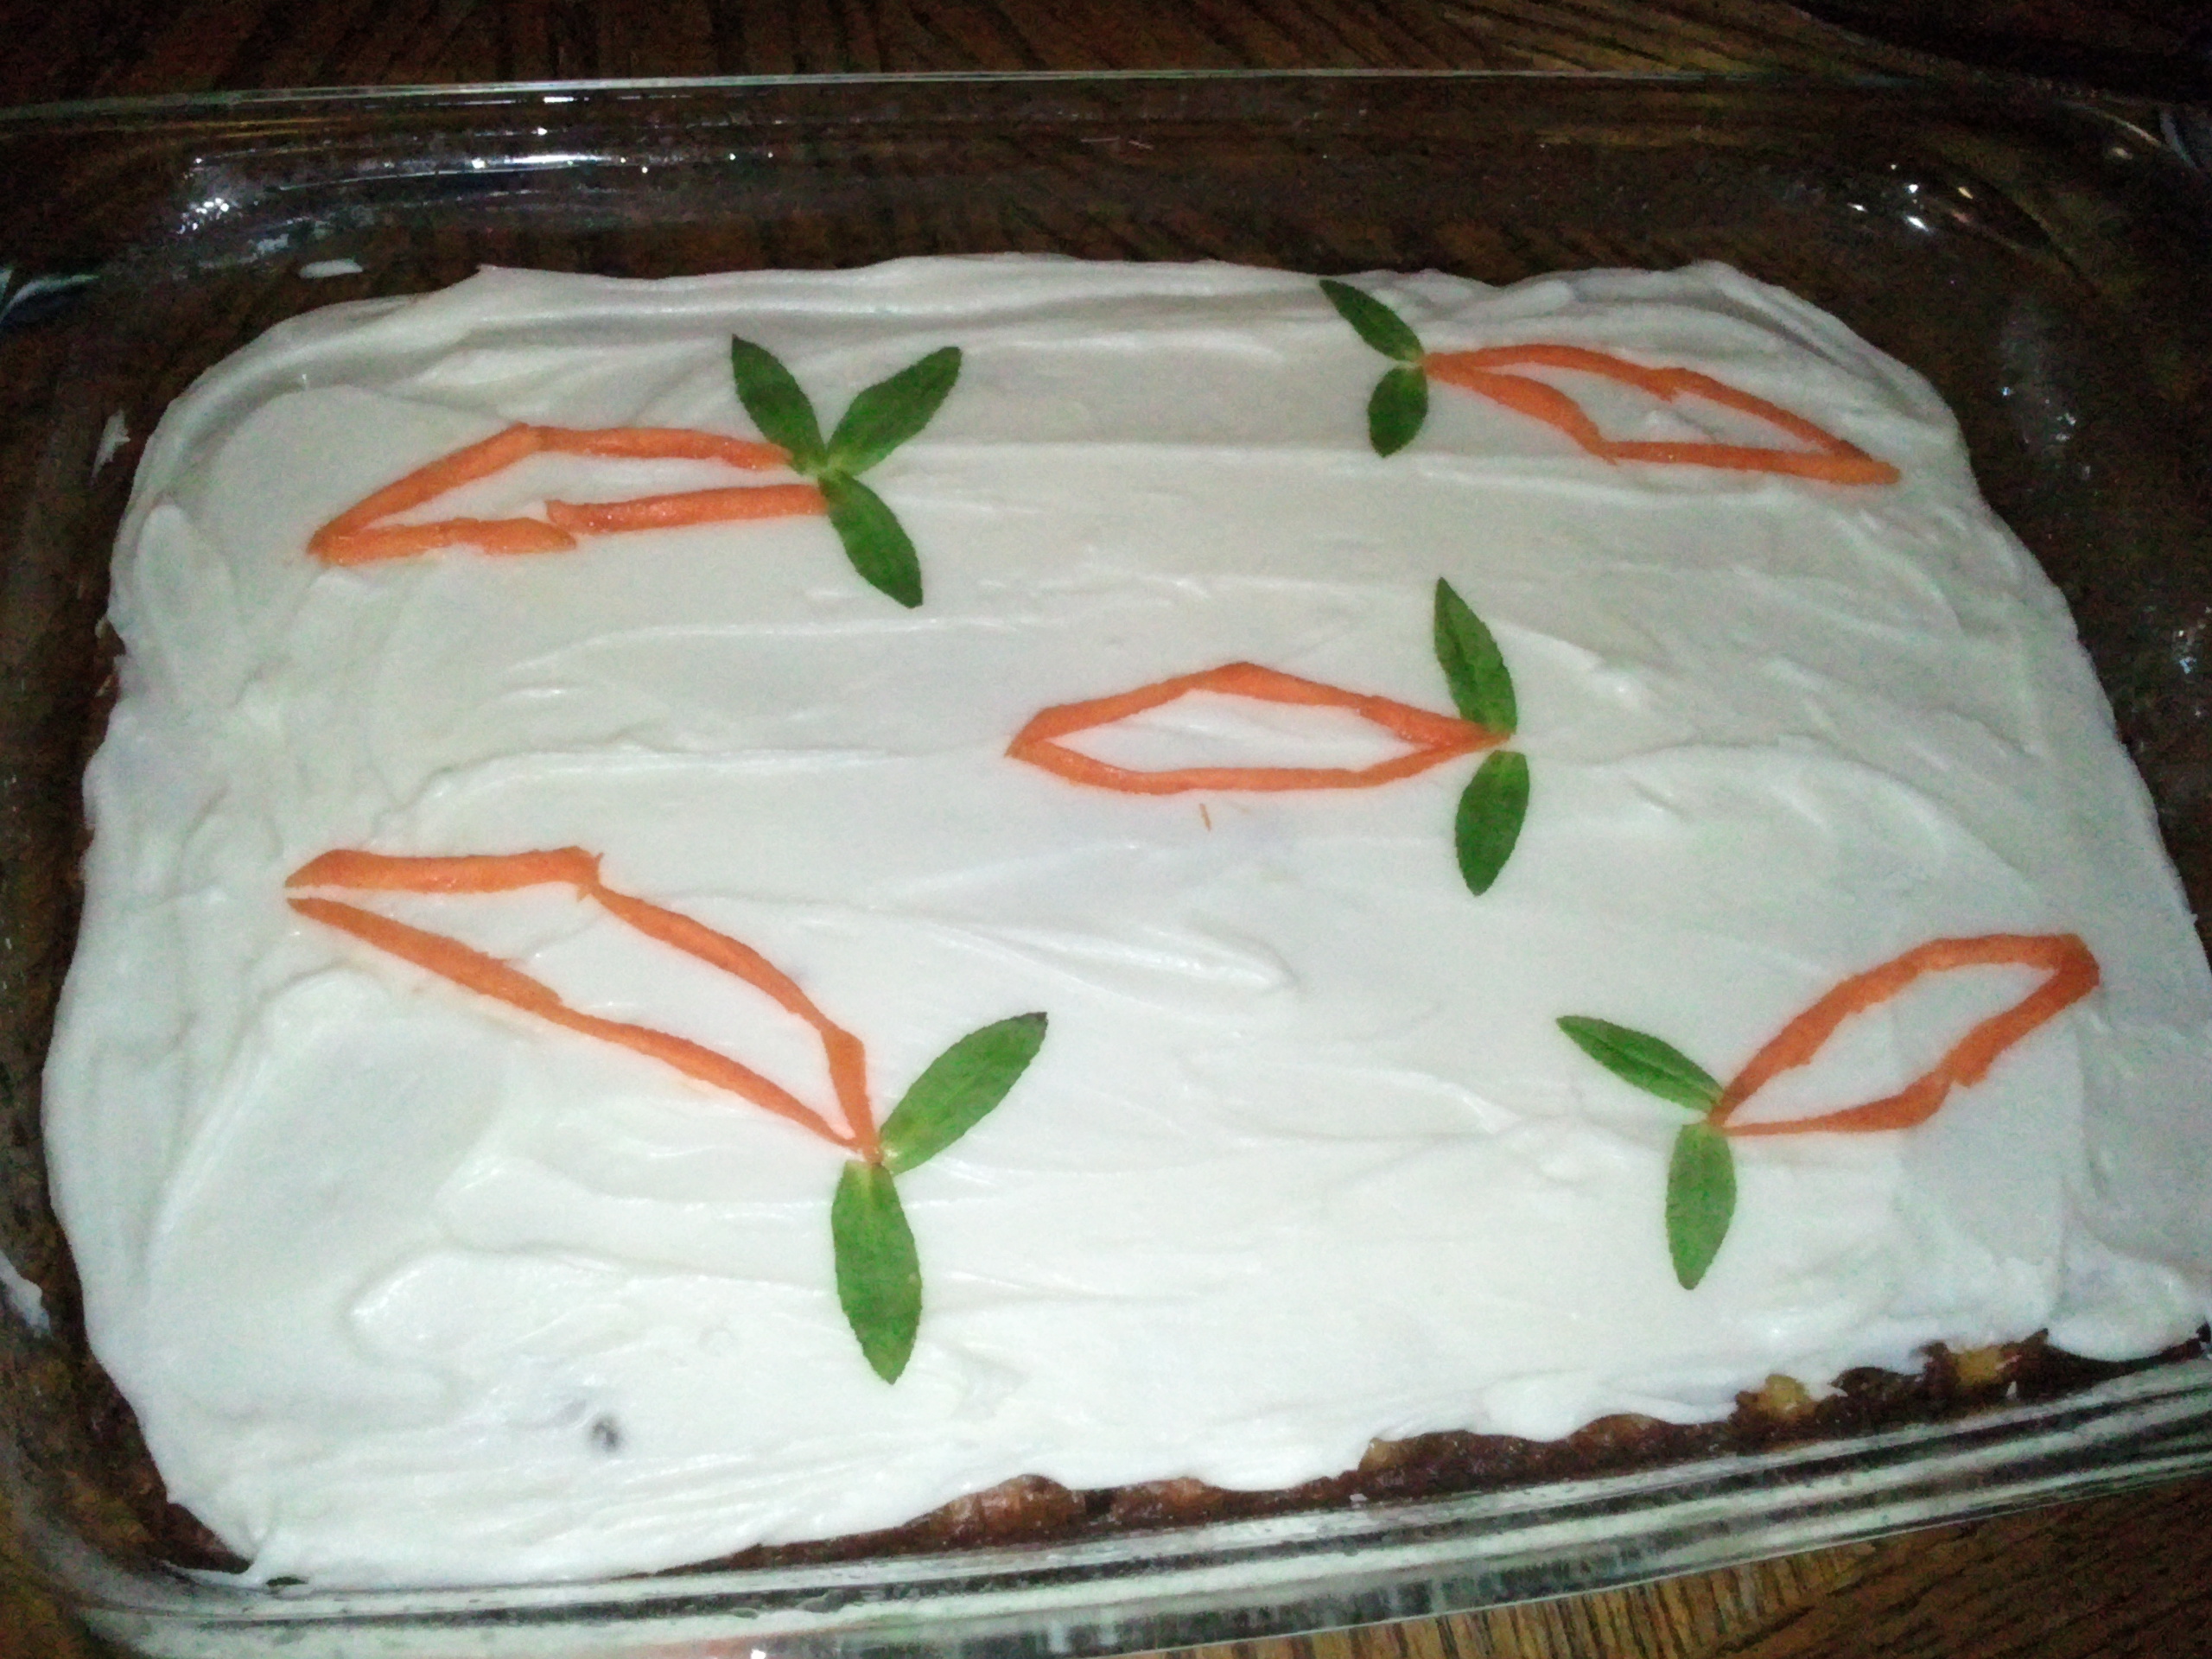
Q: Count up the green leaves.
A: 11